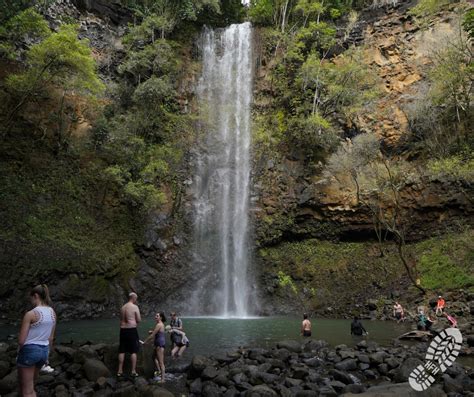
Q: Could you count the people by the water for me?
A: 11